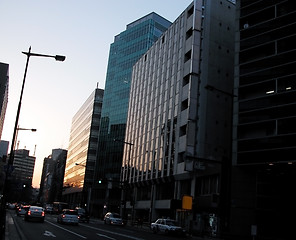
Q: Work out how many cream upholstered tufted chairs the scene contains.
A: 0